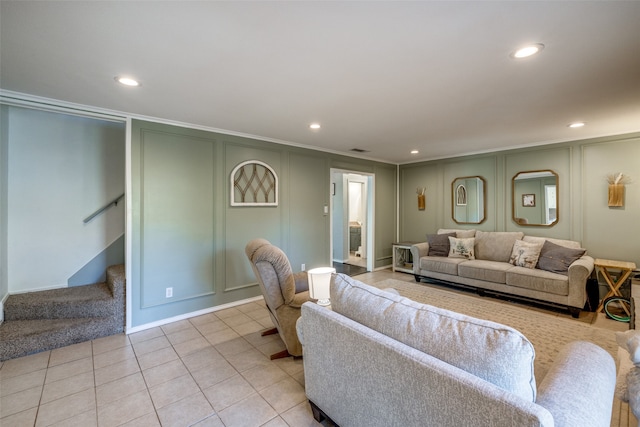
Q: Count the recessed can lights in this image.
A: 5